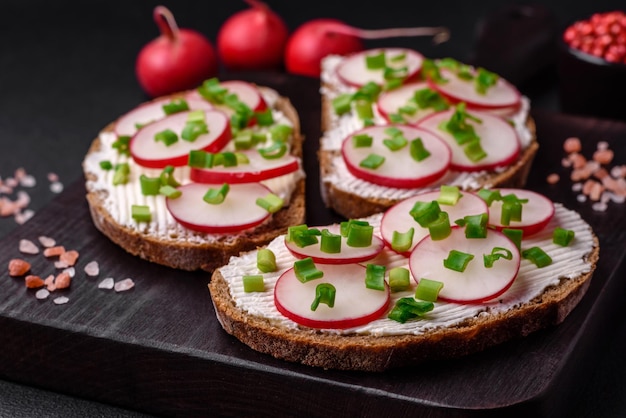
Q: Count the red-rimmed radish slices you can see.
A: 15